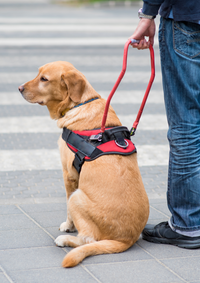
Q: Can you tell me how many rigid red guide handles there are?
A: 1